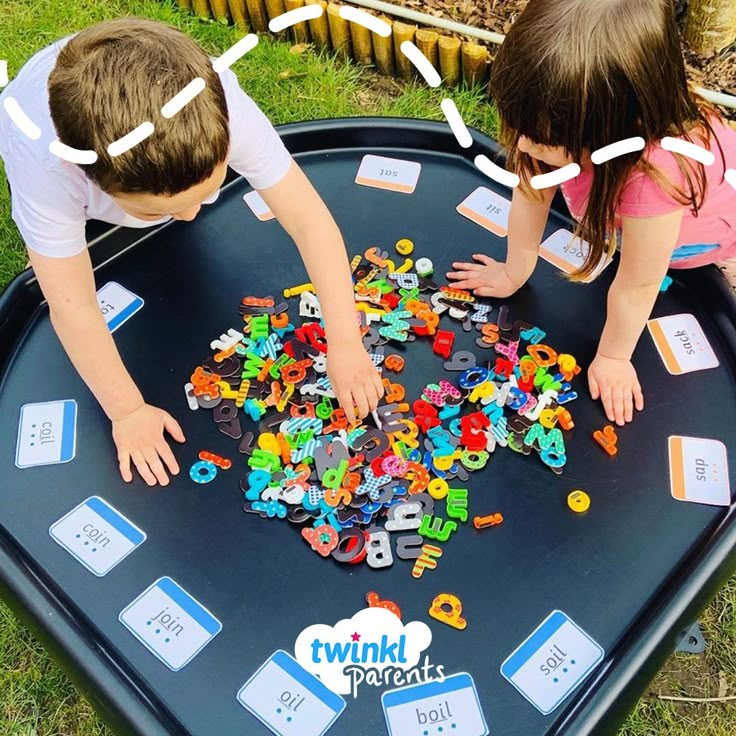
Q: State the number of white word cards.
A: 13